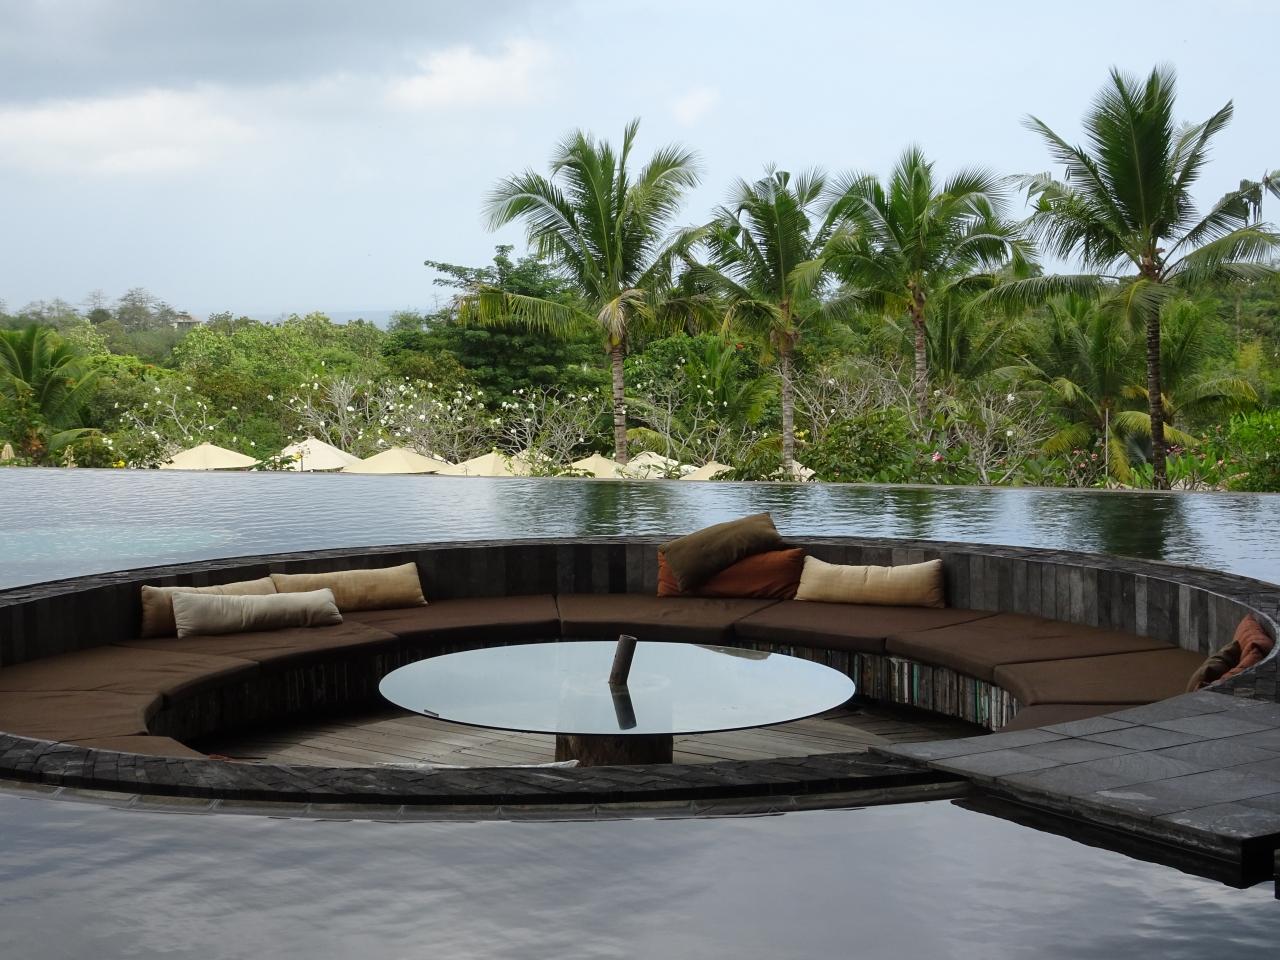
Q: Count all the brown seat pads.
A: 10